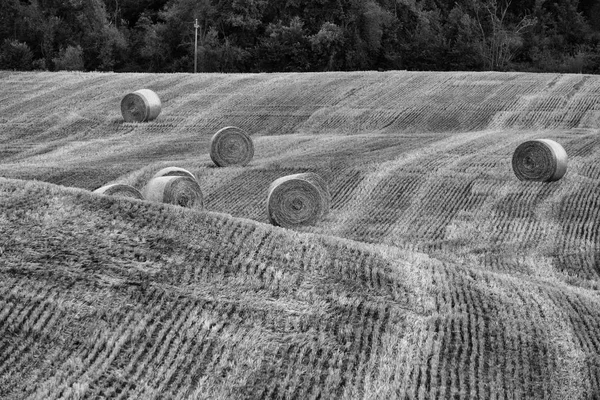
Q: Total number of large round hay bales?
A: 7